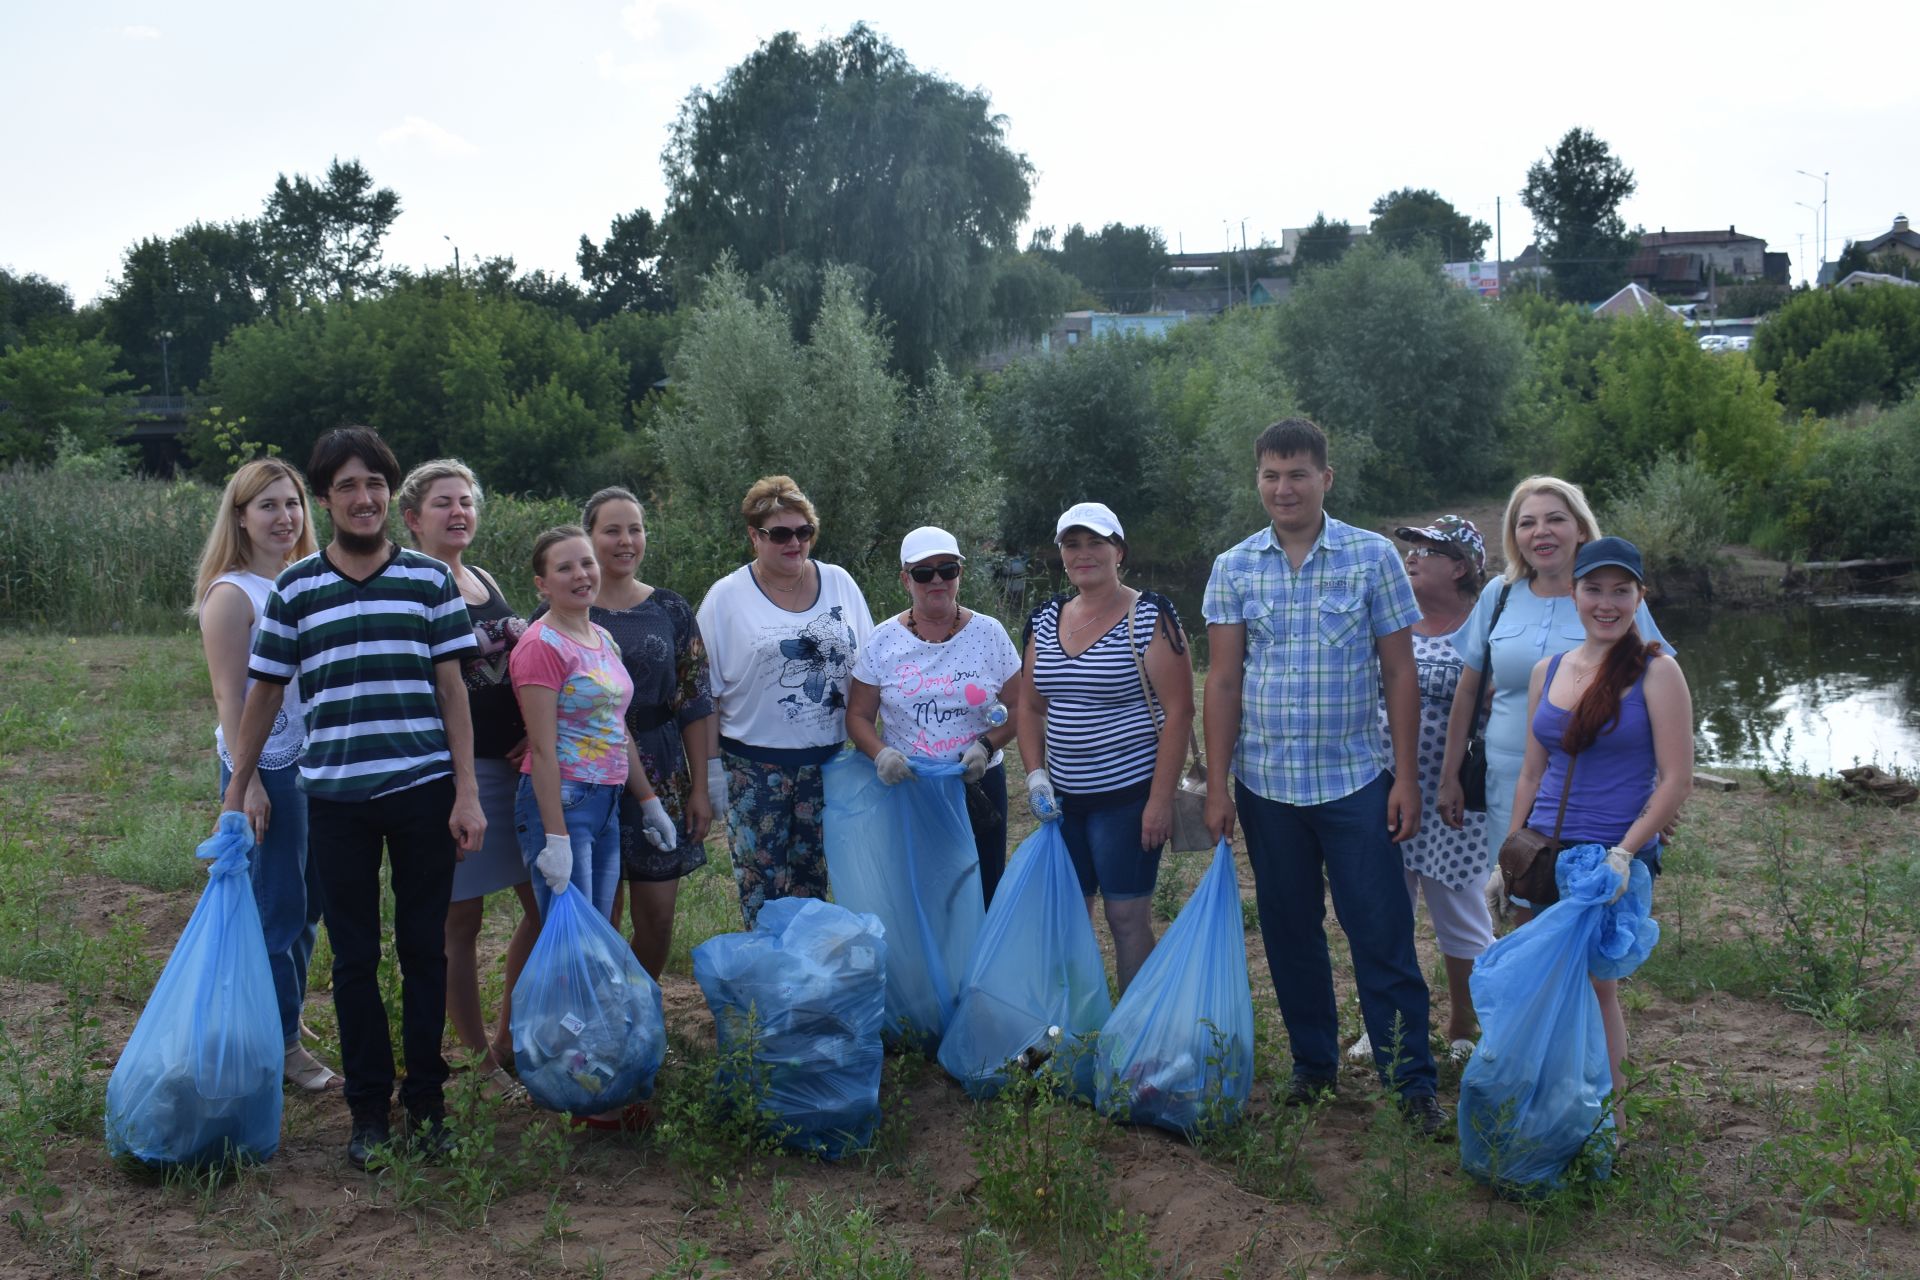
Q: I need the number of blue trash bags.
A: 7